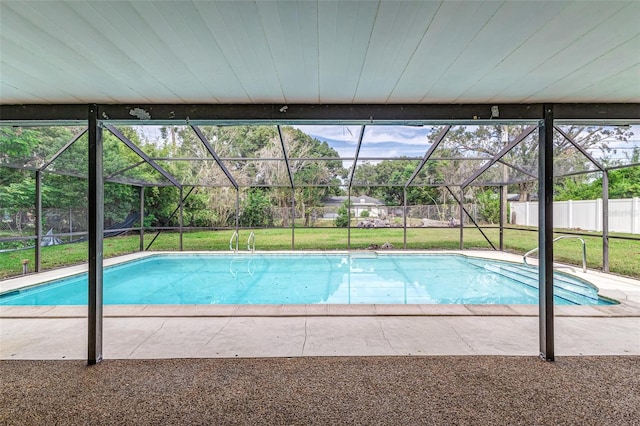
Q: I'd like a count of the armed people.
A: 0